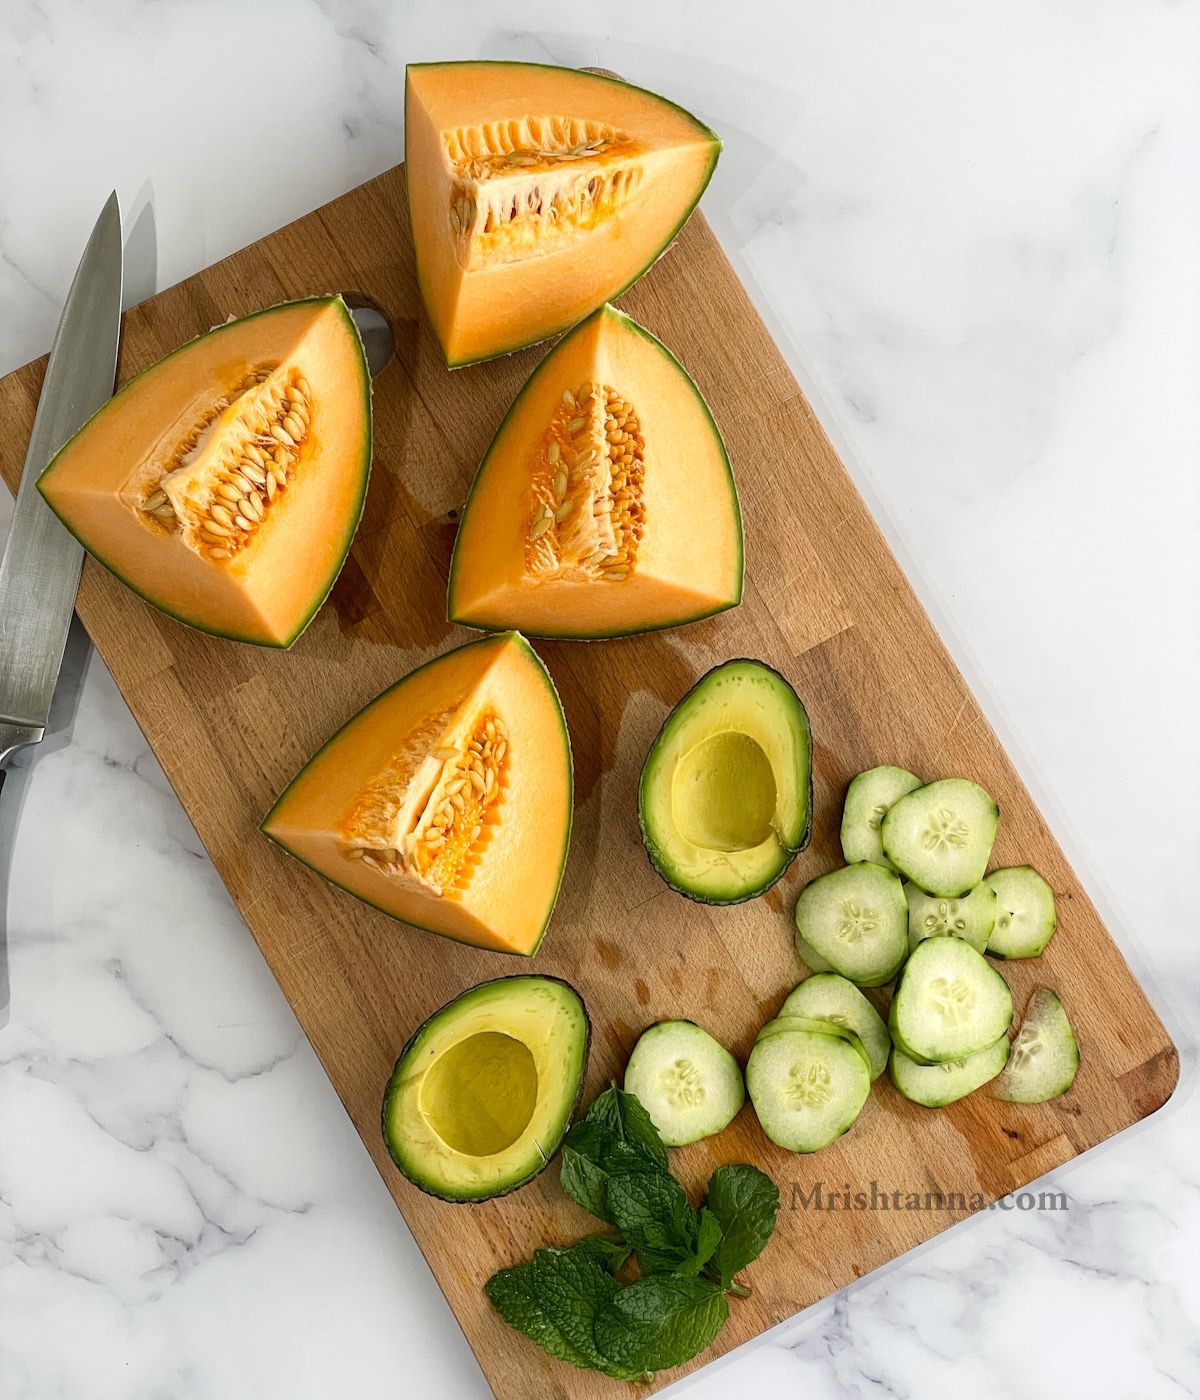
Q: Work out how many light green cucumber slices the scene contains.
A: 13